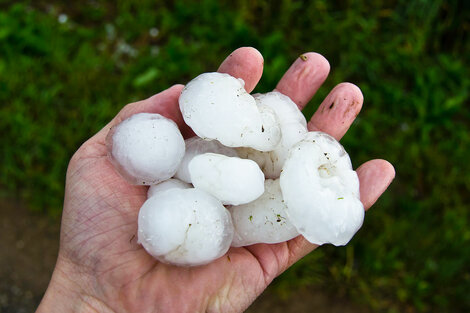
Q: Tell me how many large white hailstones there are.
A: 9